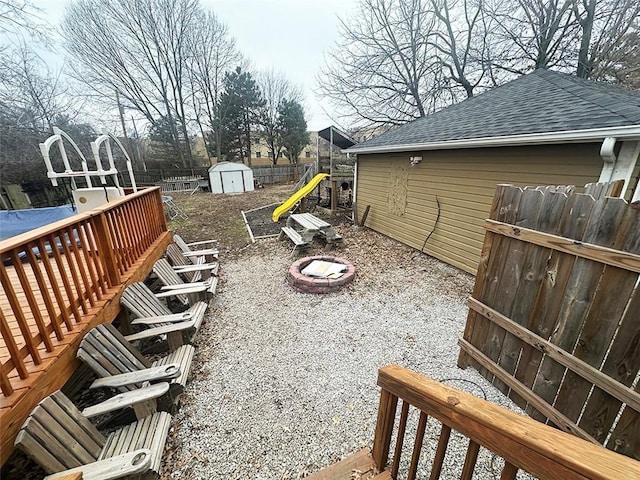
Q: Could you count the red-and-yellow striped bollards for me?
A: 0